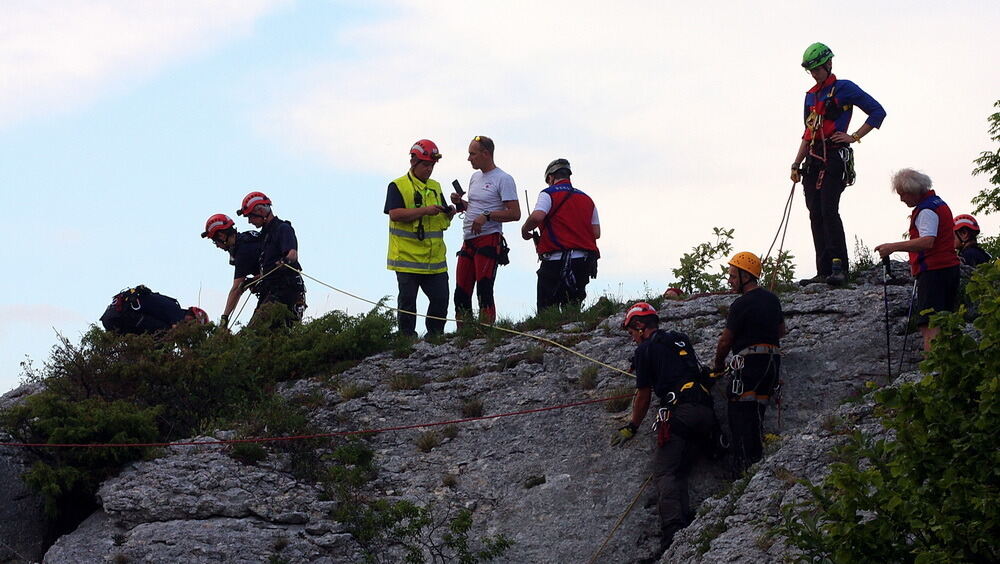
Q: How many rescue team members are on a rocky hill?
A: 11